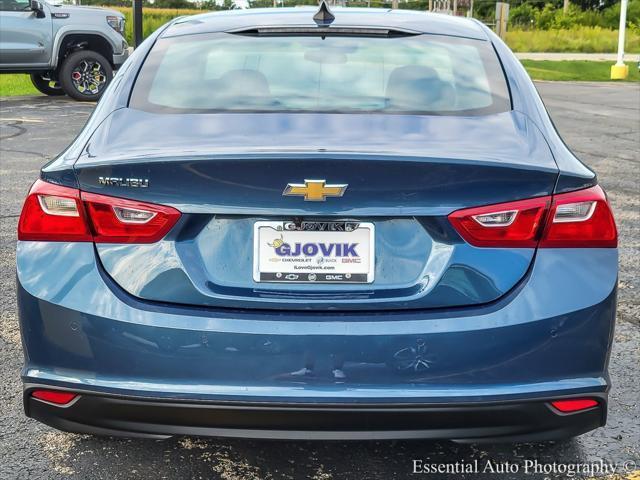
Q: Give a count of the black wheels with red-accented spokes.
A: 1